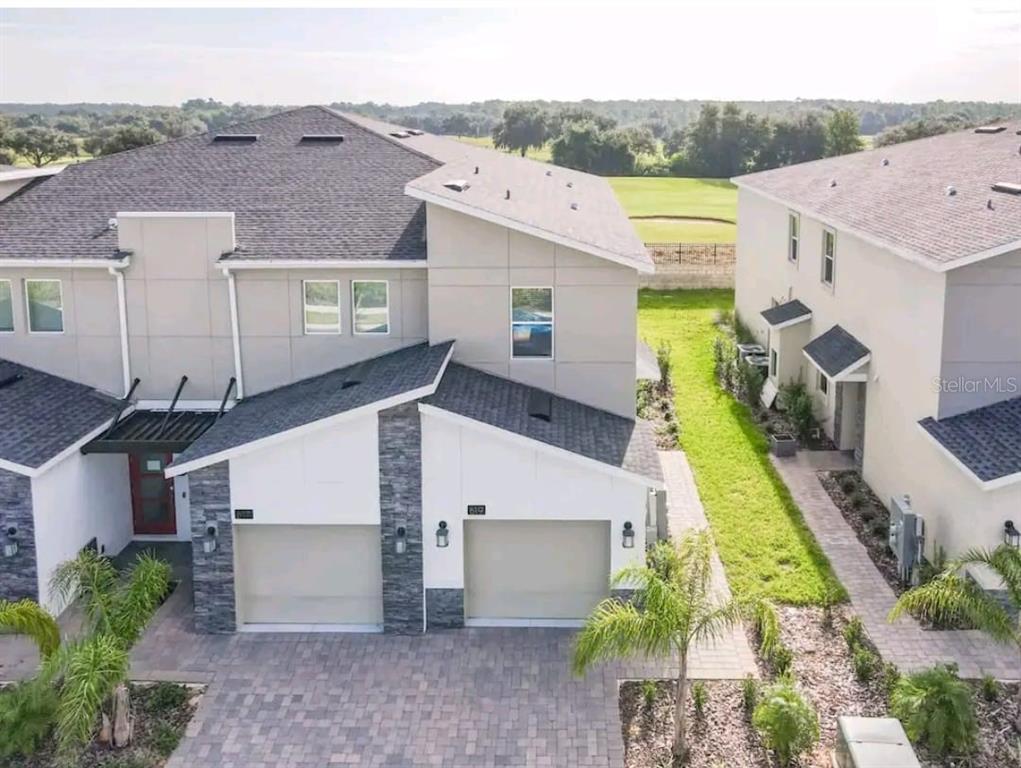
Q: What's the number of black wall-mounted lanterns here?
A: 6